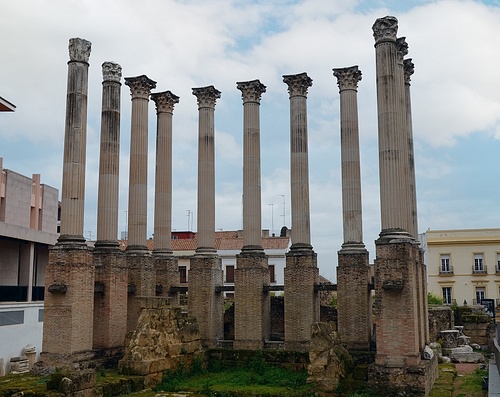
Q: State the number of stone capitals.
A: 11